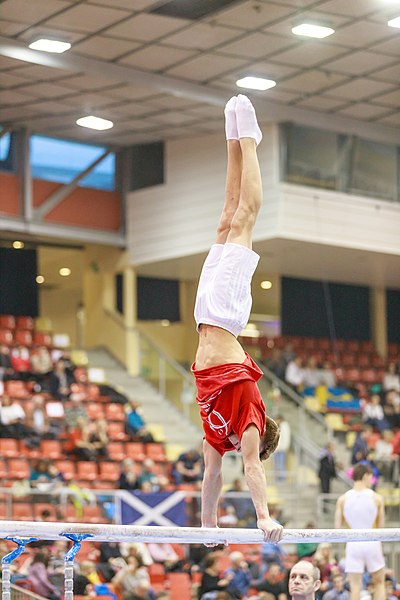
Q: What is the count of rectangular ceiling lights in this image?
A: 5